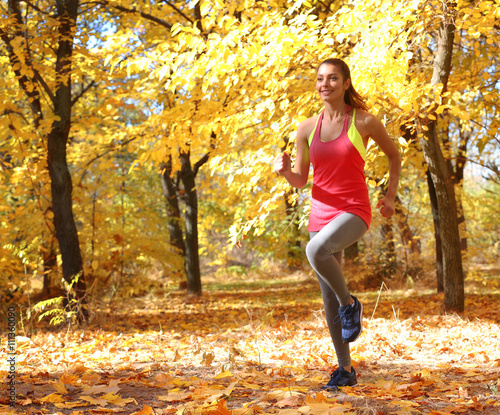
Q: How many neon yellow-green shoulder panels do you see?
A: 2